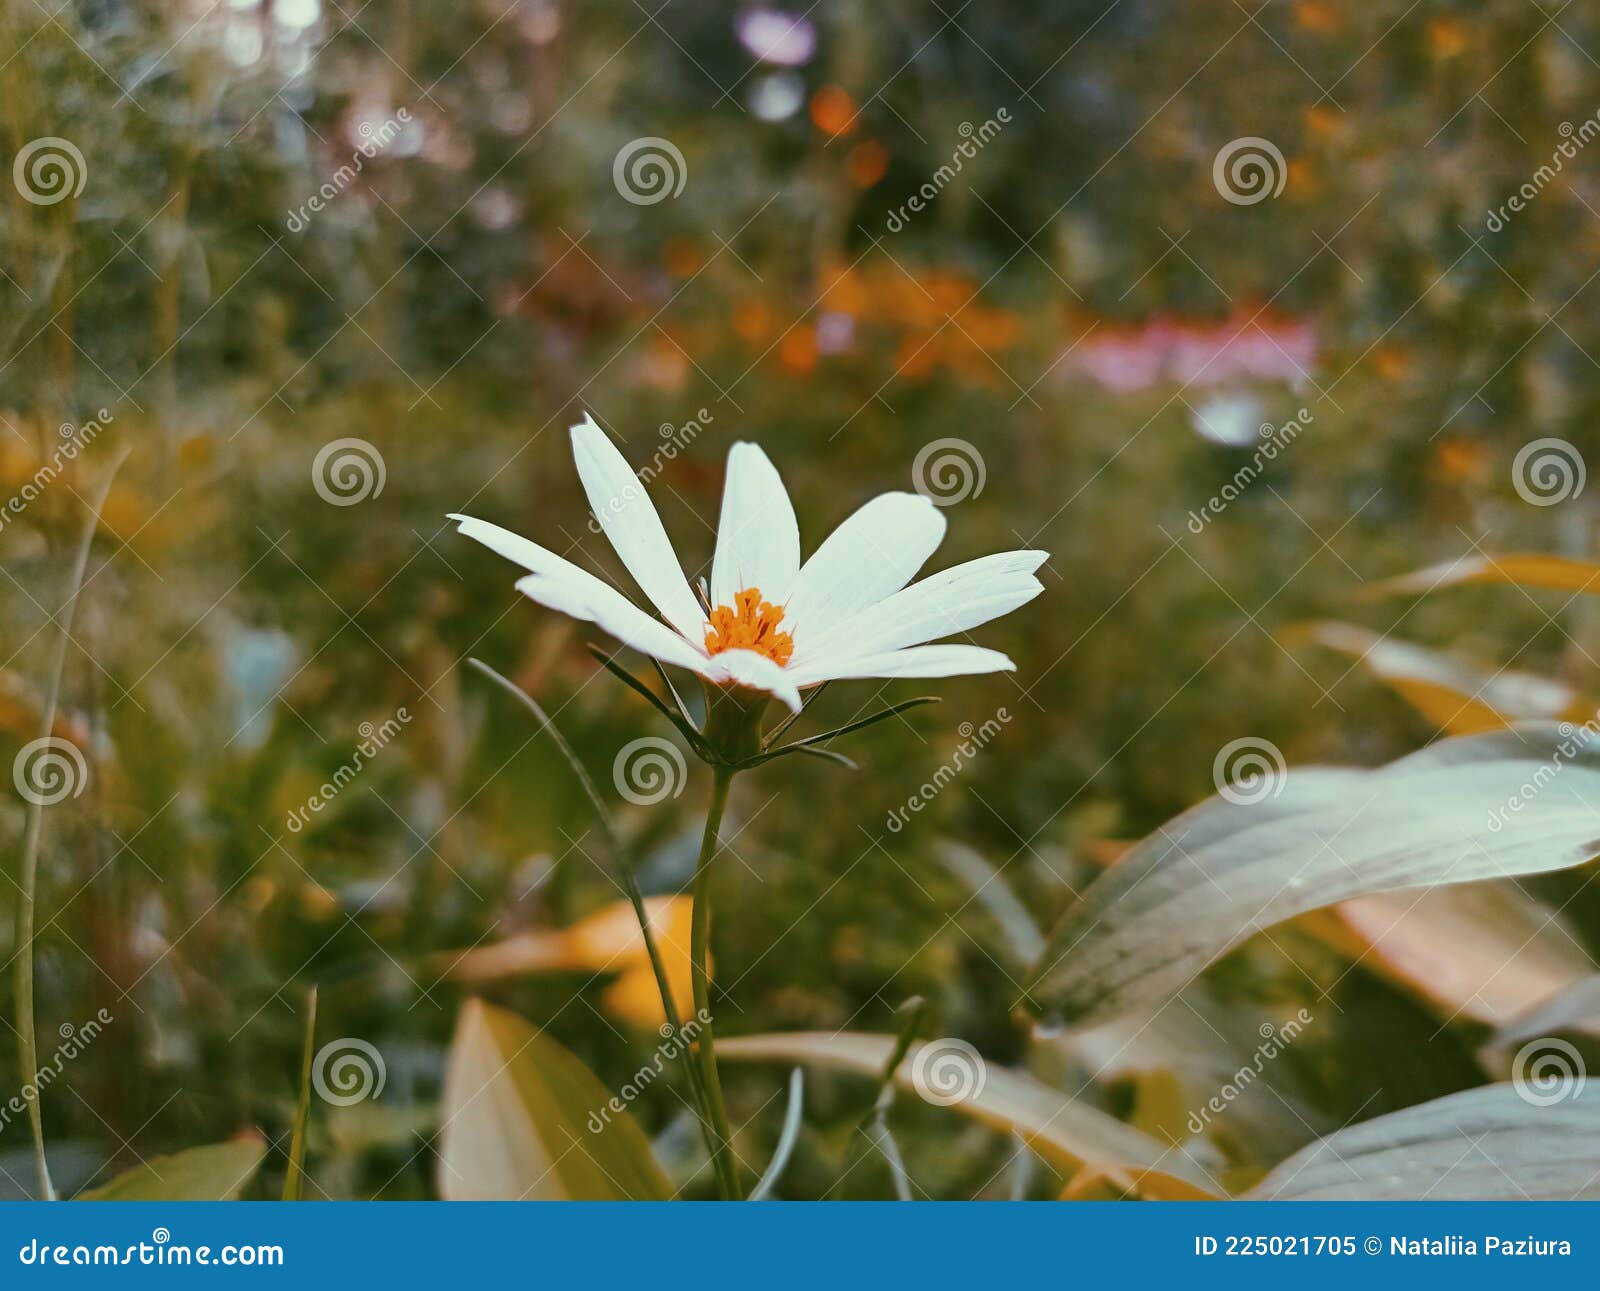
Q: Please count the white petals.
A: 8